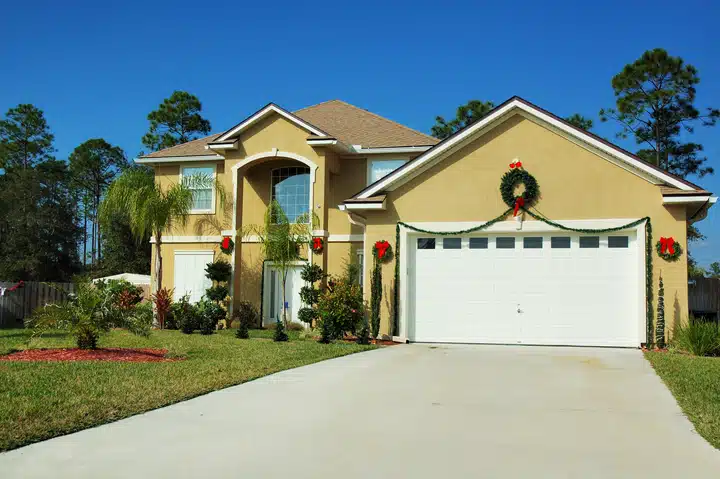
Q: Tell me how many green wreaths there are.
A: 5